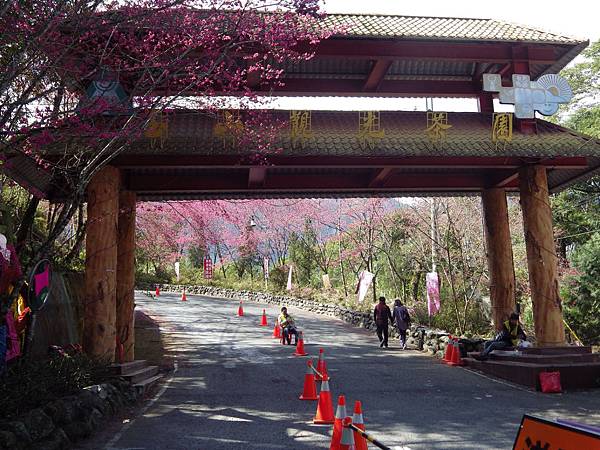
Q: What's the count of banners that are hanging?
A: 7